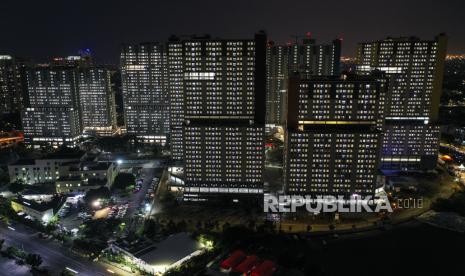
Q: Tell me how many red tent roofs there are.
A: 3